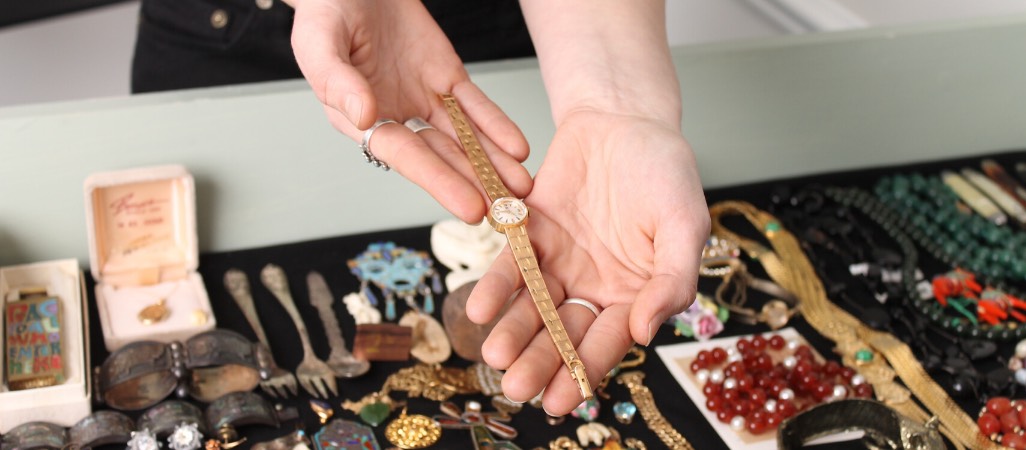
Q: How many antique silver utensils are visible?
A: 3